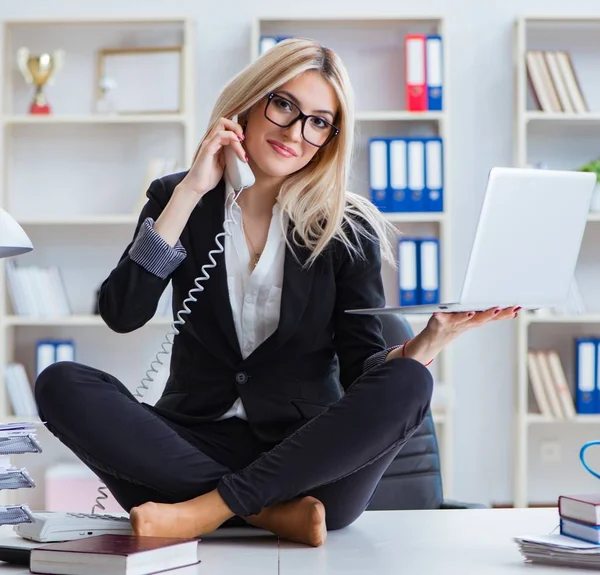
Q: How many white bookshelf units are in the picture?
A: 3